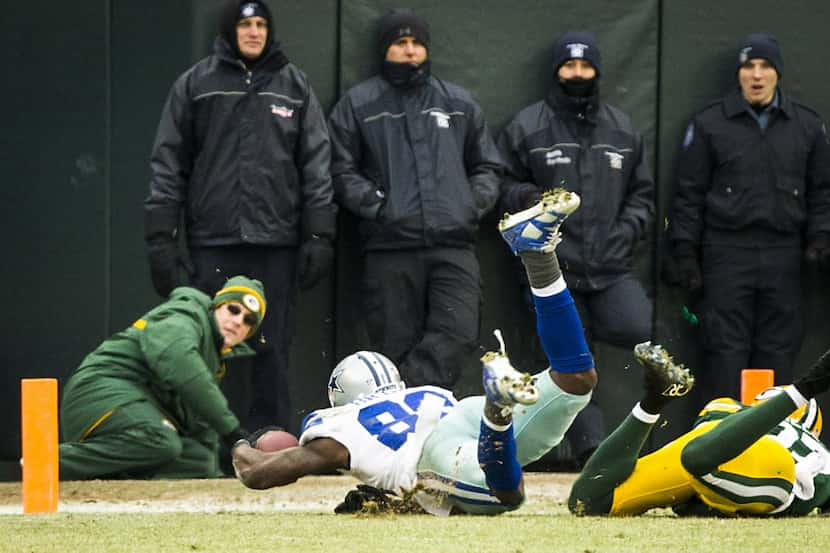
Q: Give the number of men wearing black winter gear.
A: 4